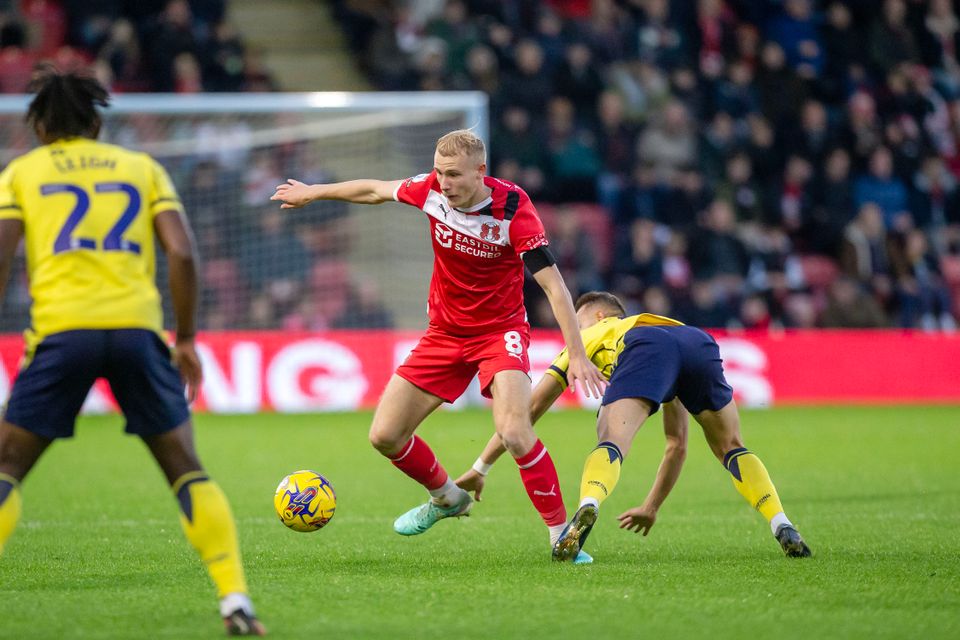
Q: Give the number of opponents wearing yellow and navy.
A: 2